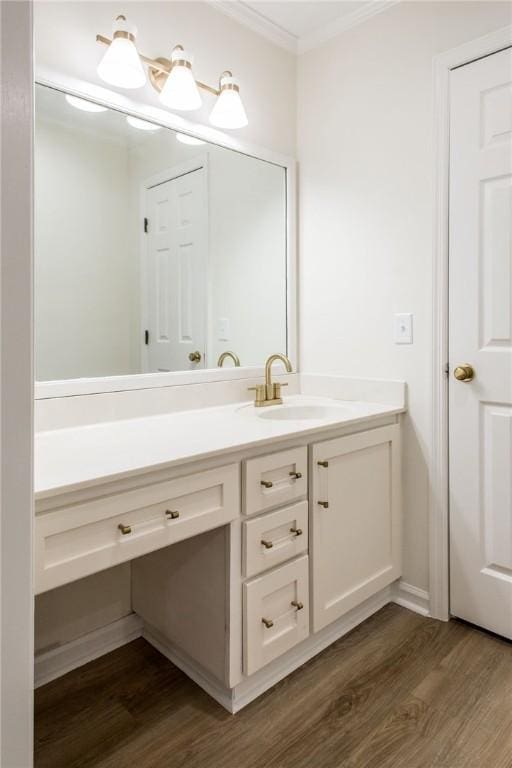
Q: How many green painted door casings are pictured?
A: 0